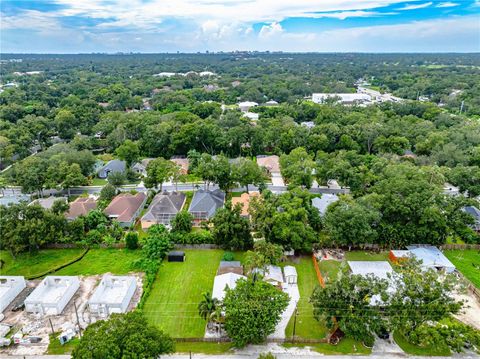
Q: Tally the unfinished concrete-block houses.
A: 3